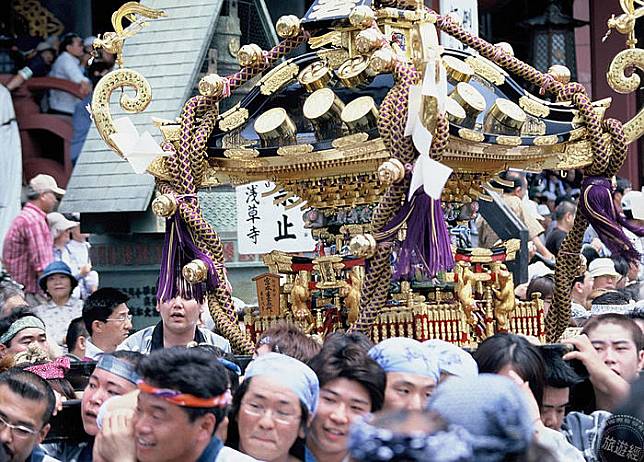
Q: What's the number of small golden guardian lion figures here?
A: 4